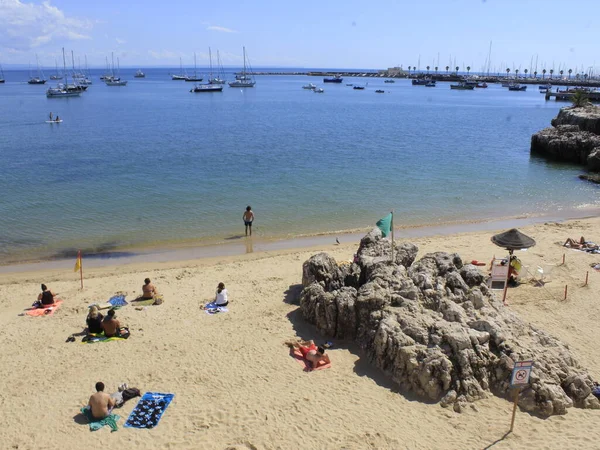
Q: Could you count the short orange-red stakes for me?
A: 3